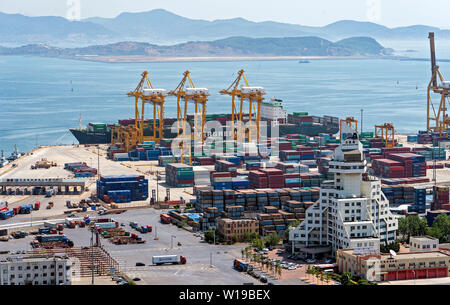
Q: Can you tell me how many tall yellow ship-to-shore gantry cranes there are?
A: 4